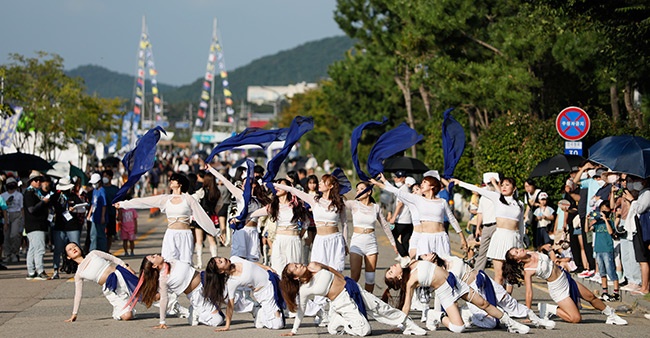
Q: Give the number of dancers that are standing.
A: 8